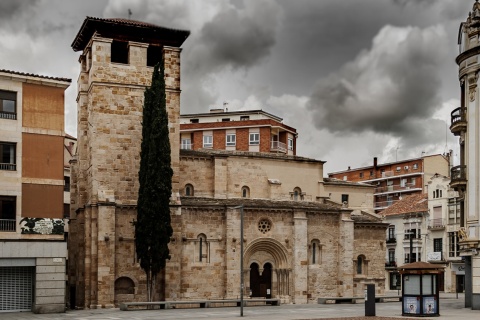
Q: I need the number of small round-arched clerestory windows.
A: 3